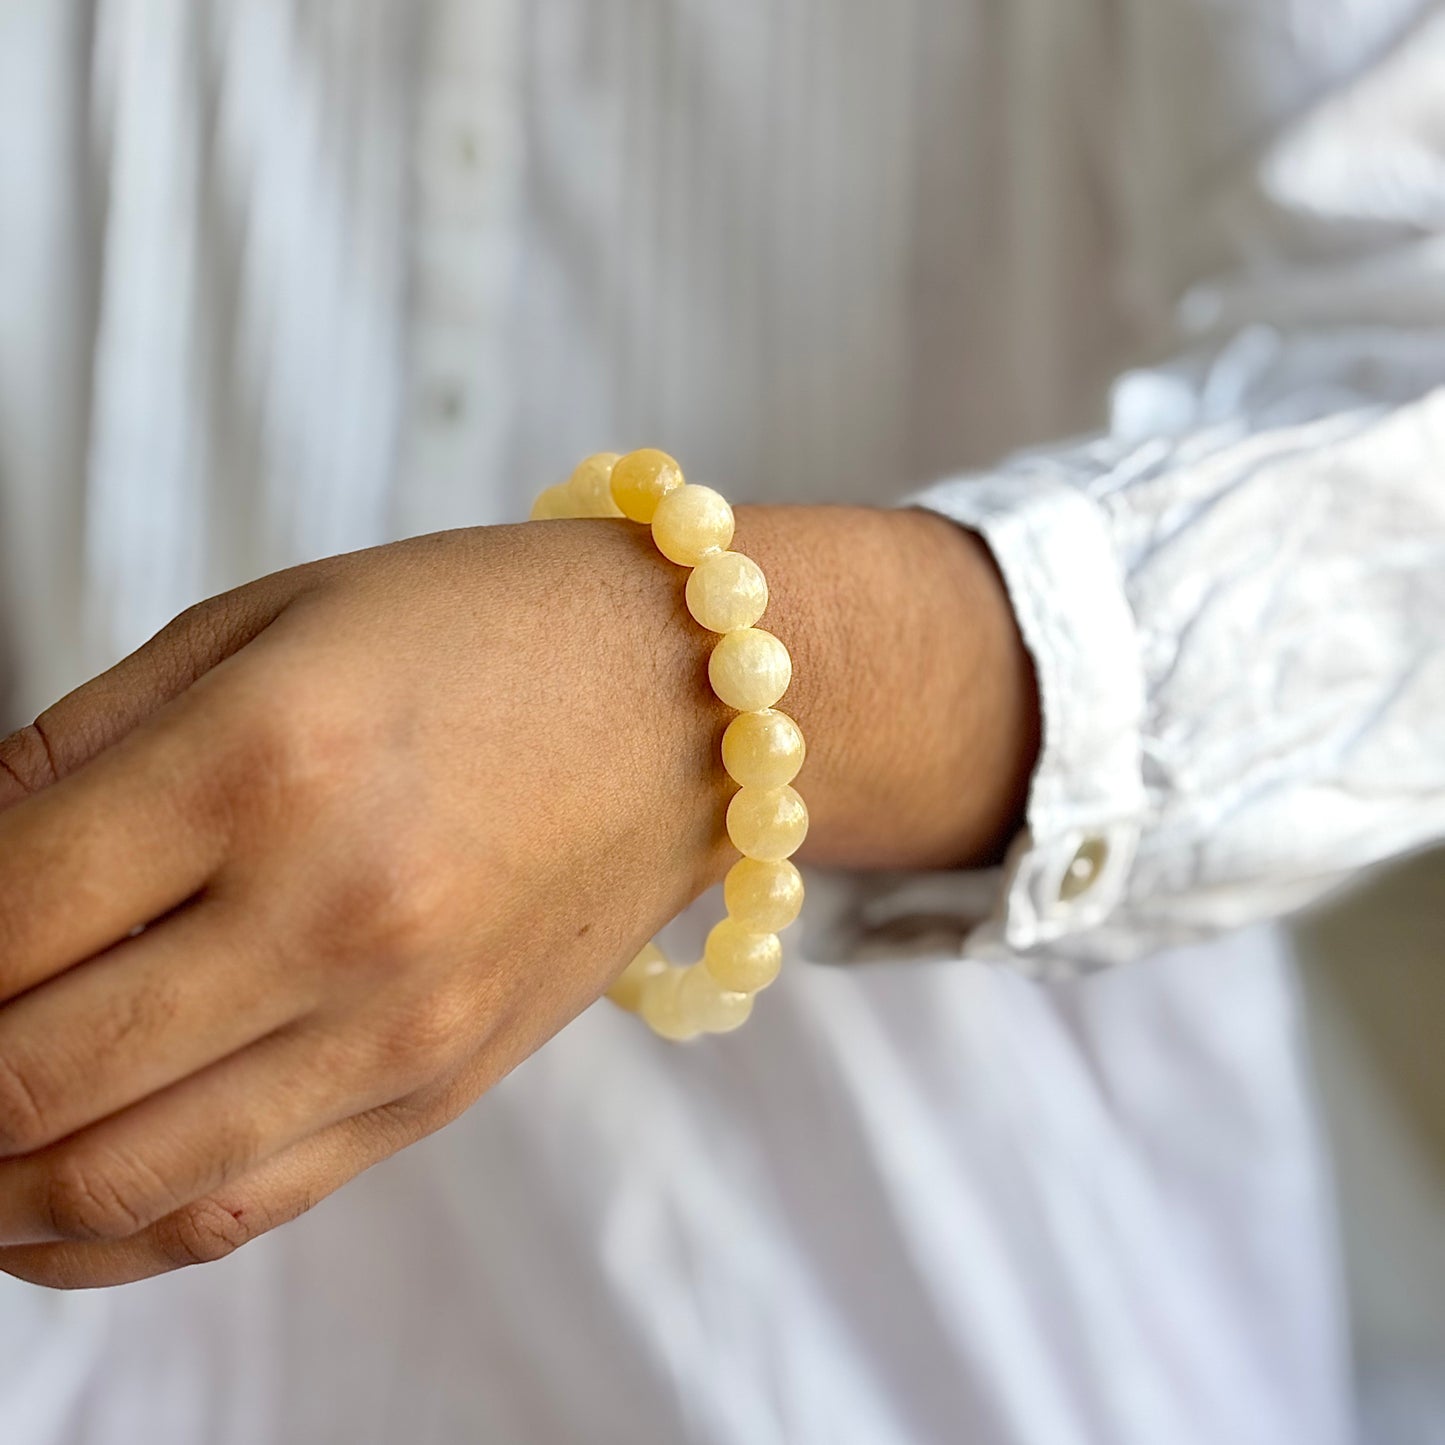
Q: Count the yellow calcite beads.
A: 13